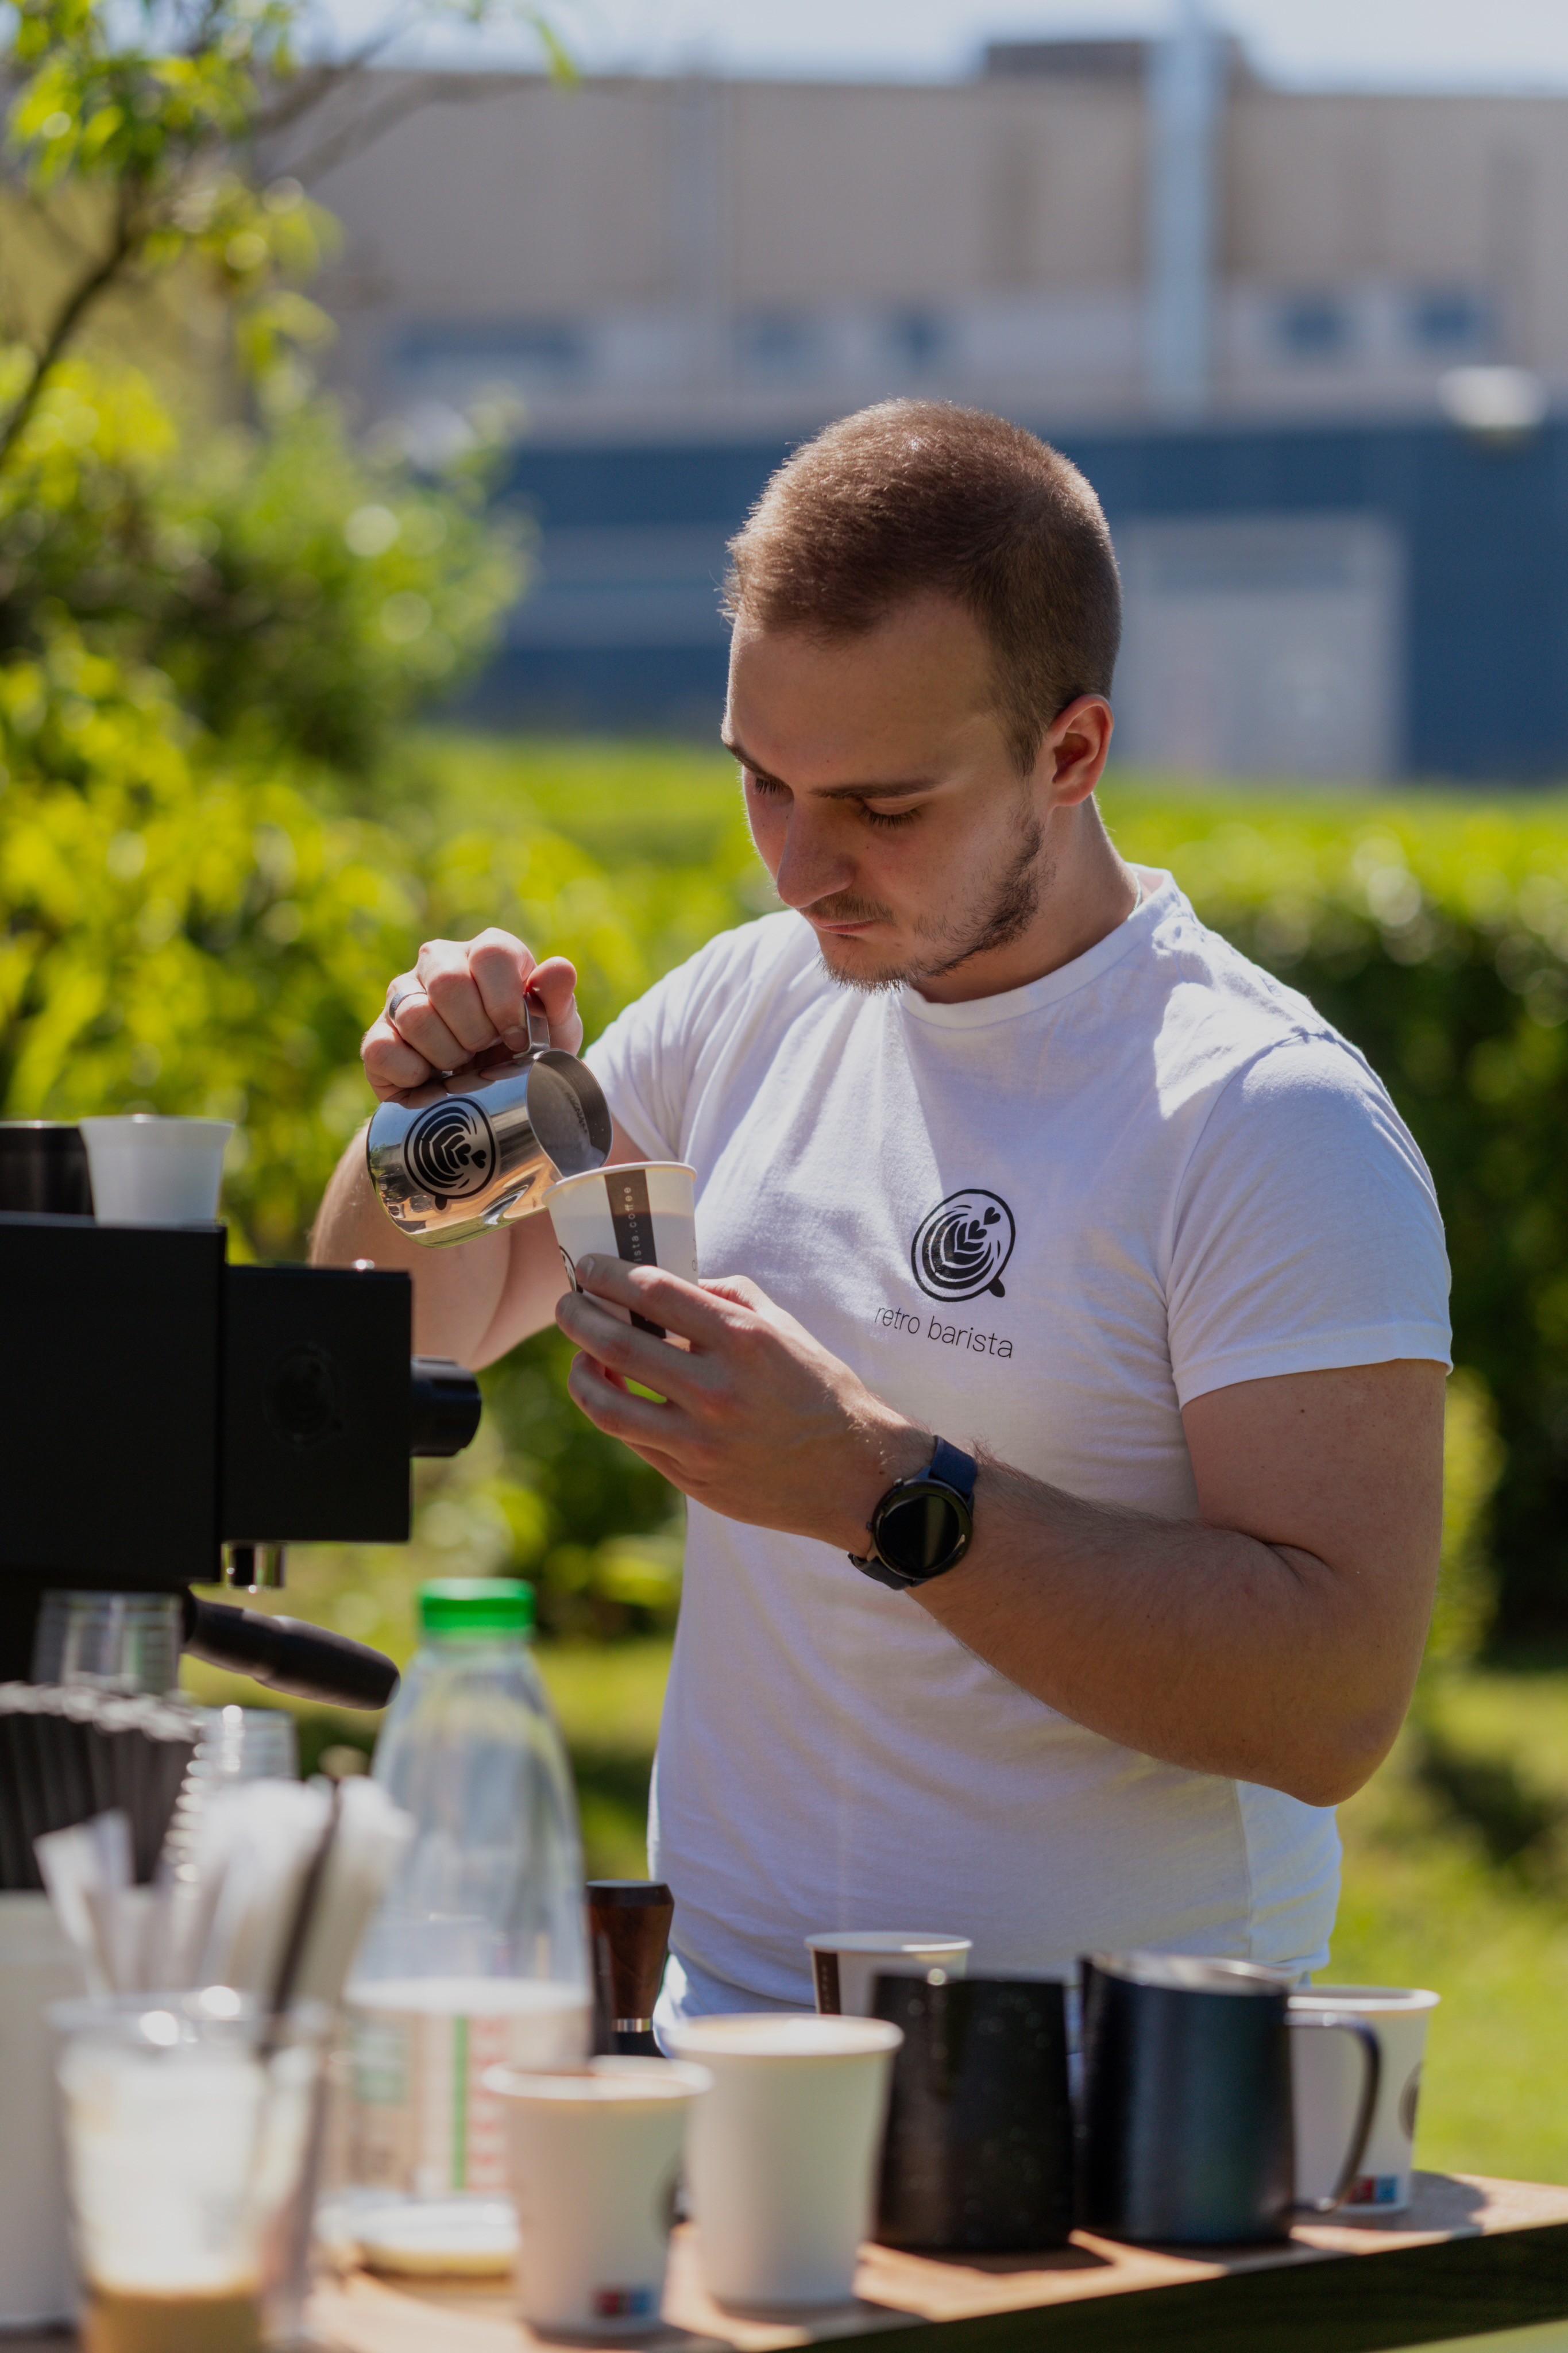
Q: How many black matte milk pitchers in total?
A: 2